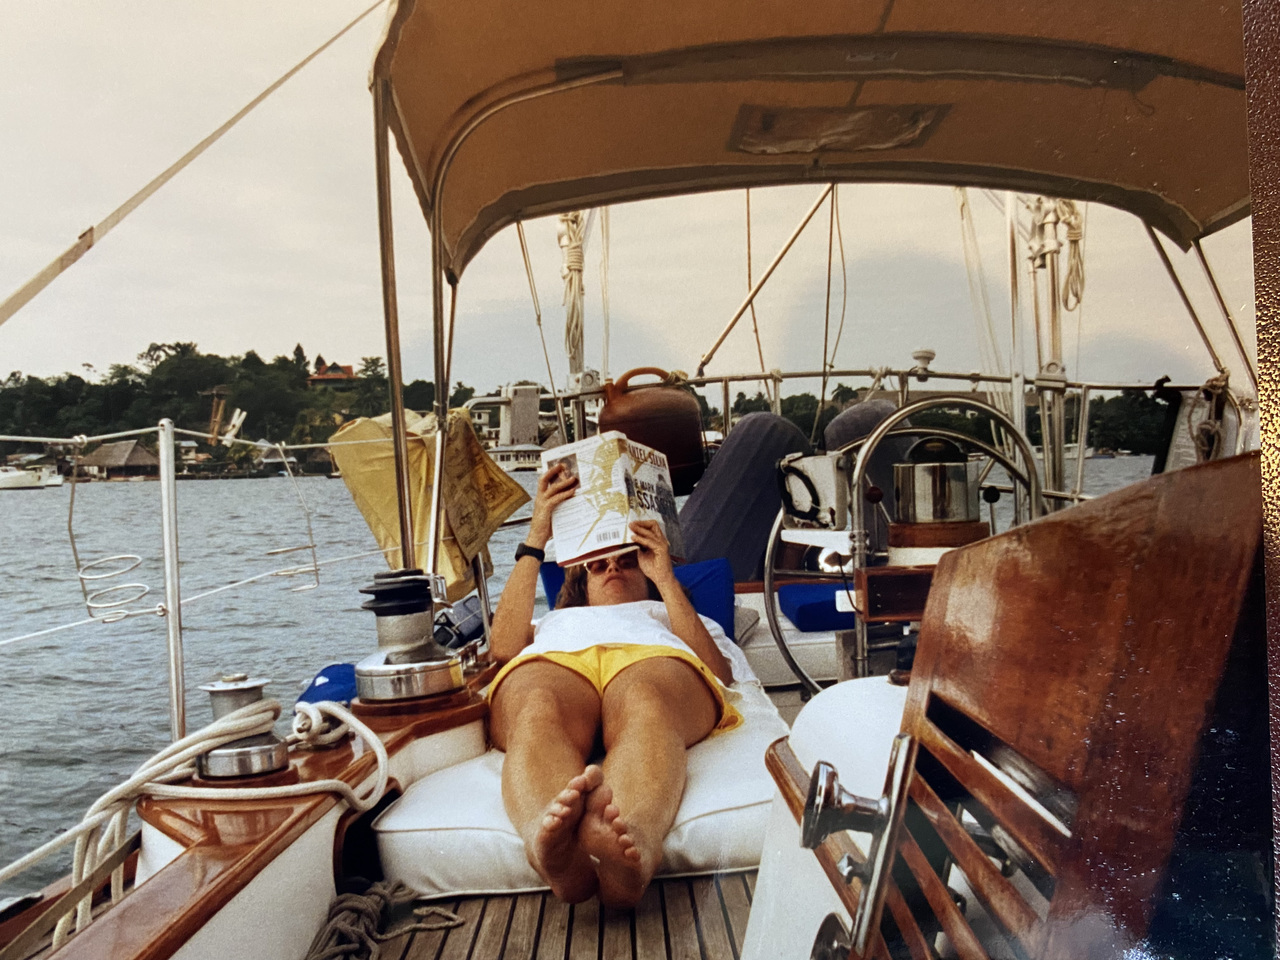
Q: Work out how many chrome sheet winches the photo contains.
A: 2